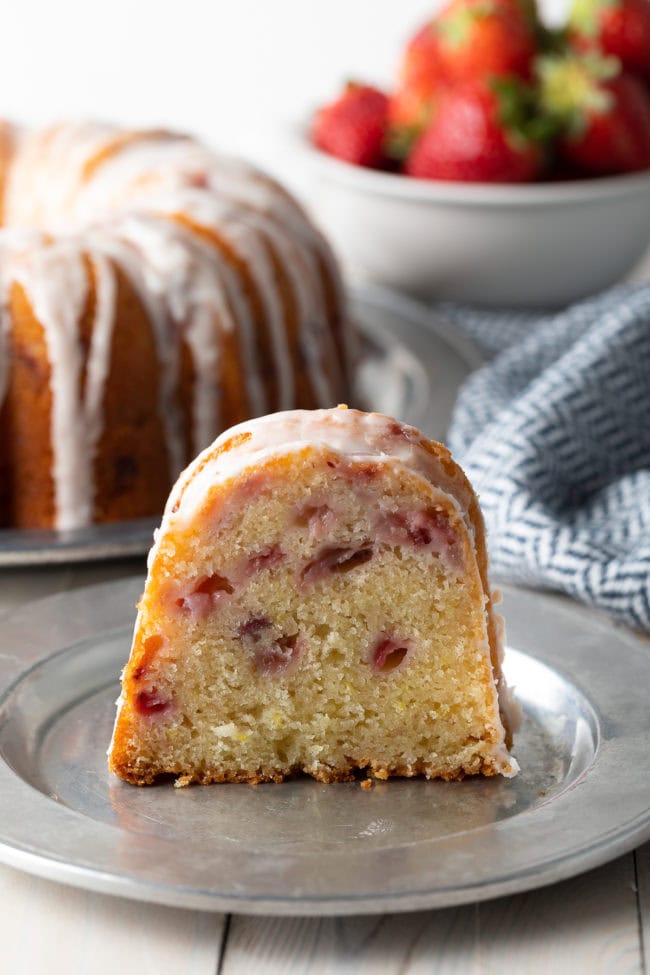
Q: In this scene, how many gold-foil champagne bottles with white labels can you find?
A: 0